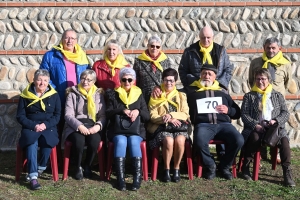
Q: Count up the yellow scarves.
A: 11